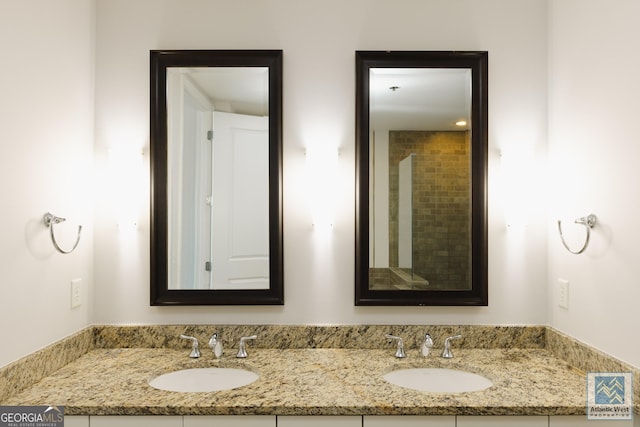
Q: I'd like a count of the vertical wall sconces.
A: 3